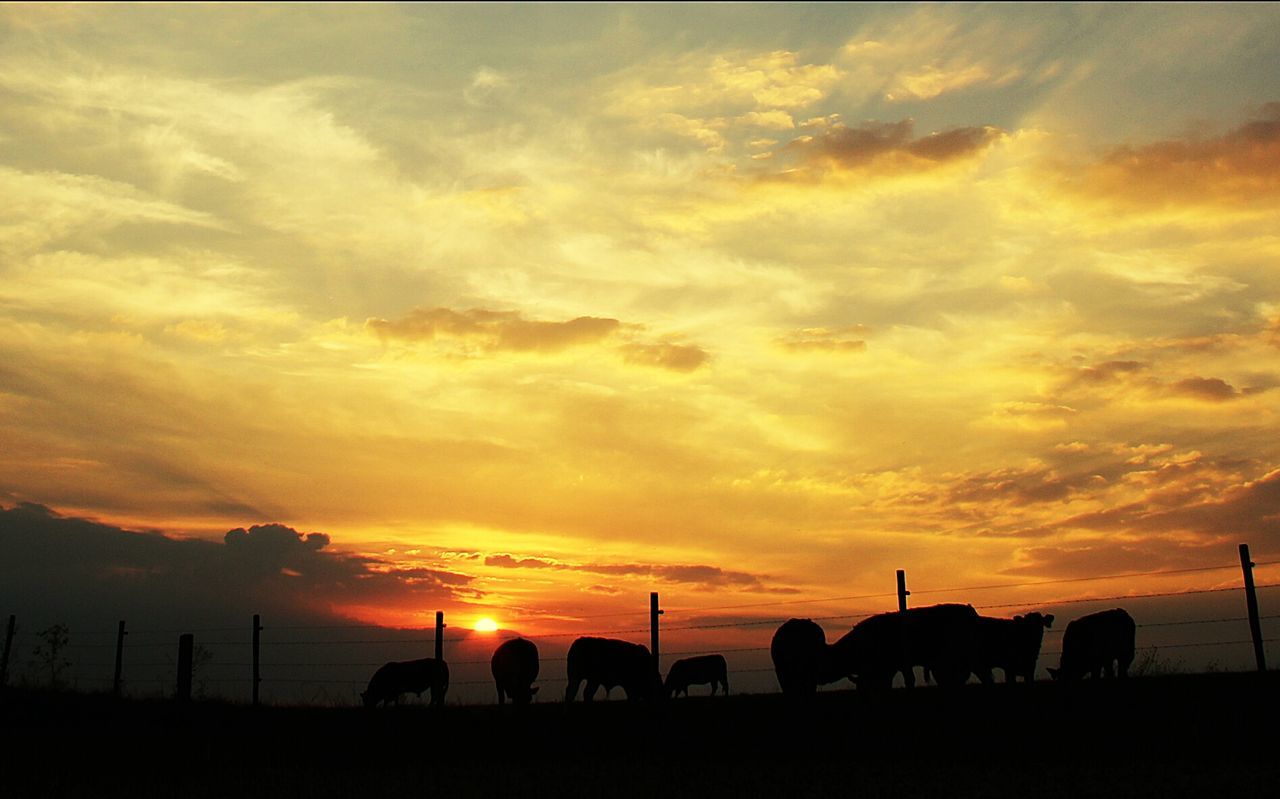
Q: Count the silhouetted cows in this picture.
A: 8